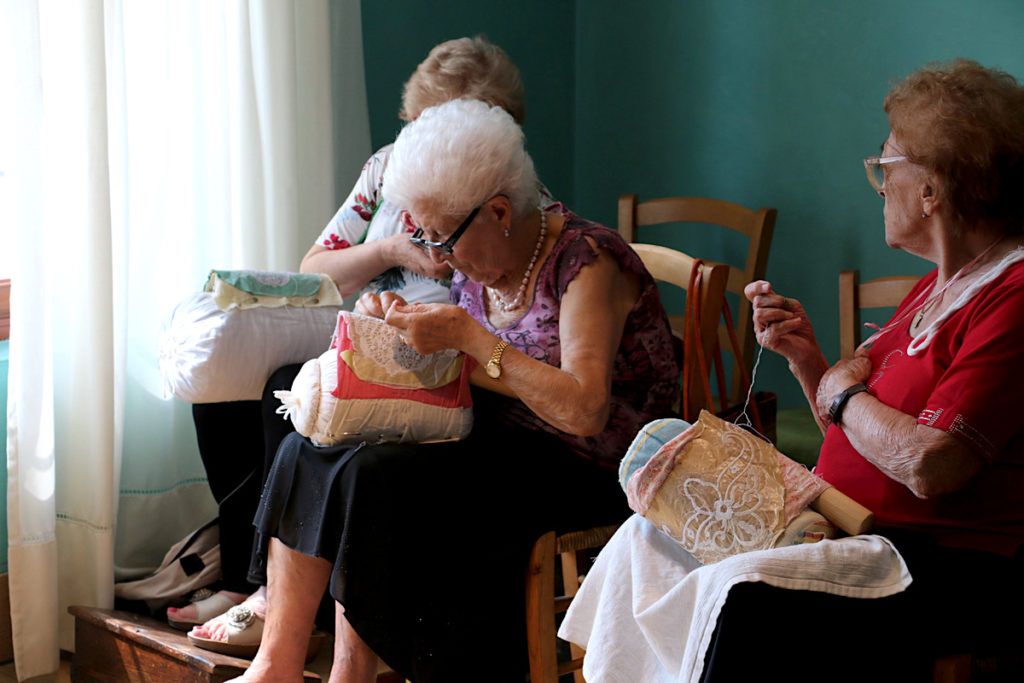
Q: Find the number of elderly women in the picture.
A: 3